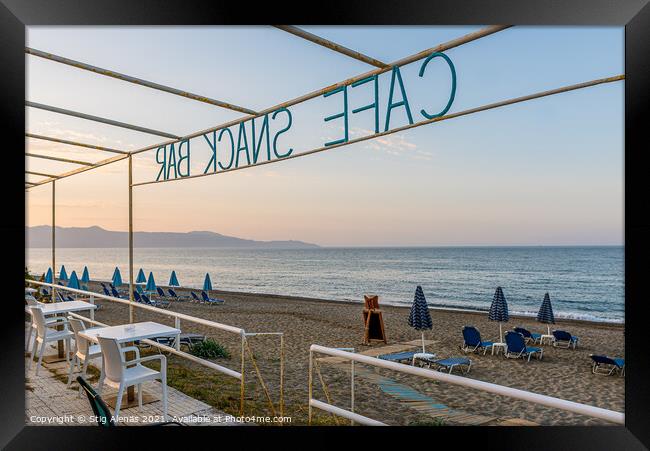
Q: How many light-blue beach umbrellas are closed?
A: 9